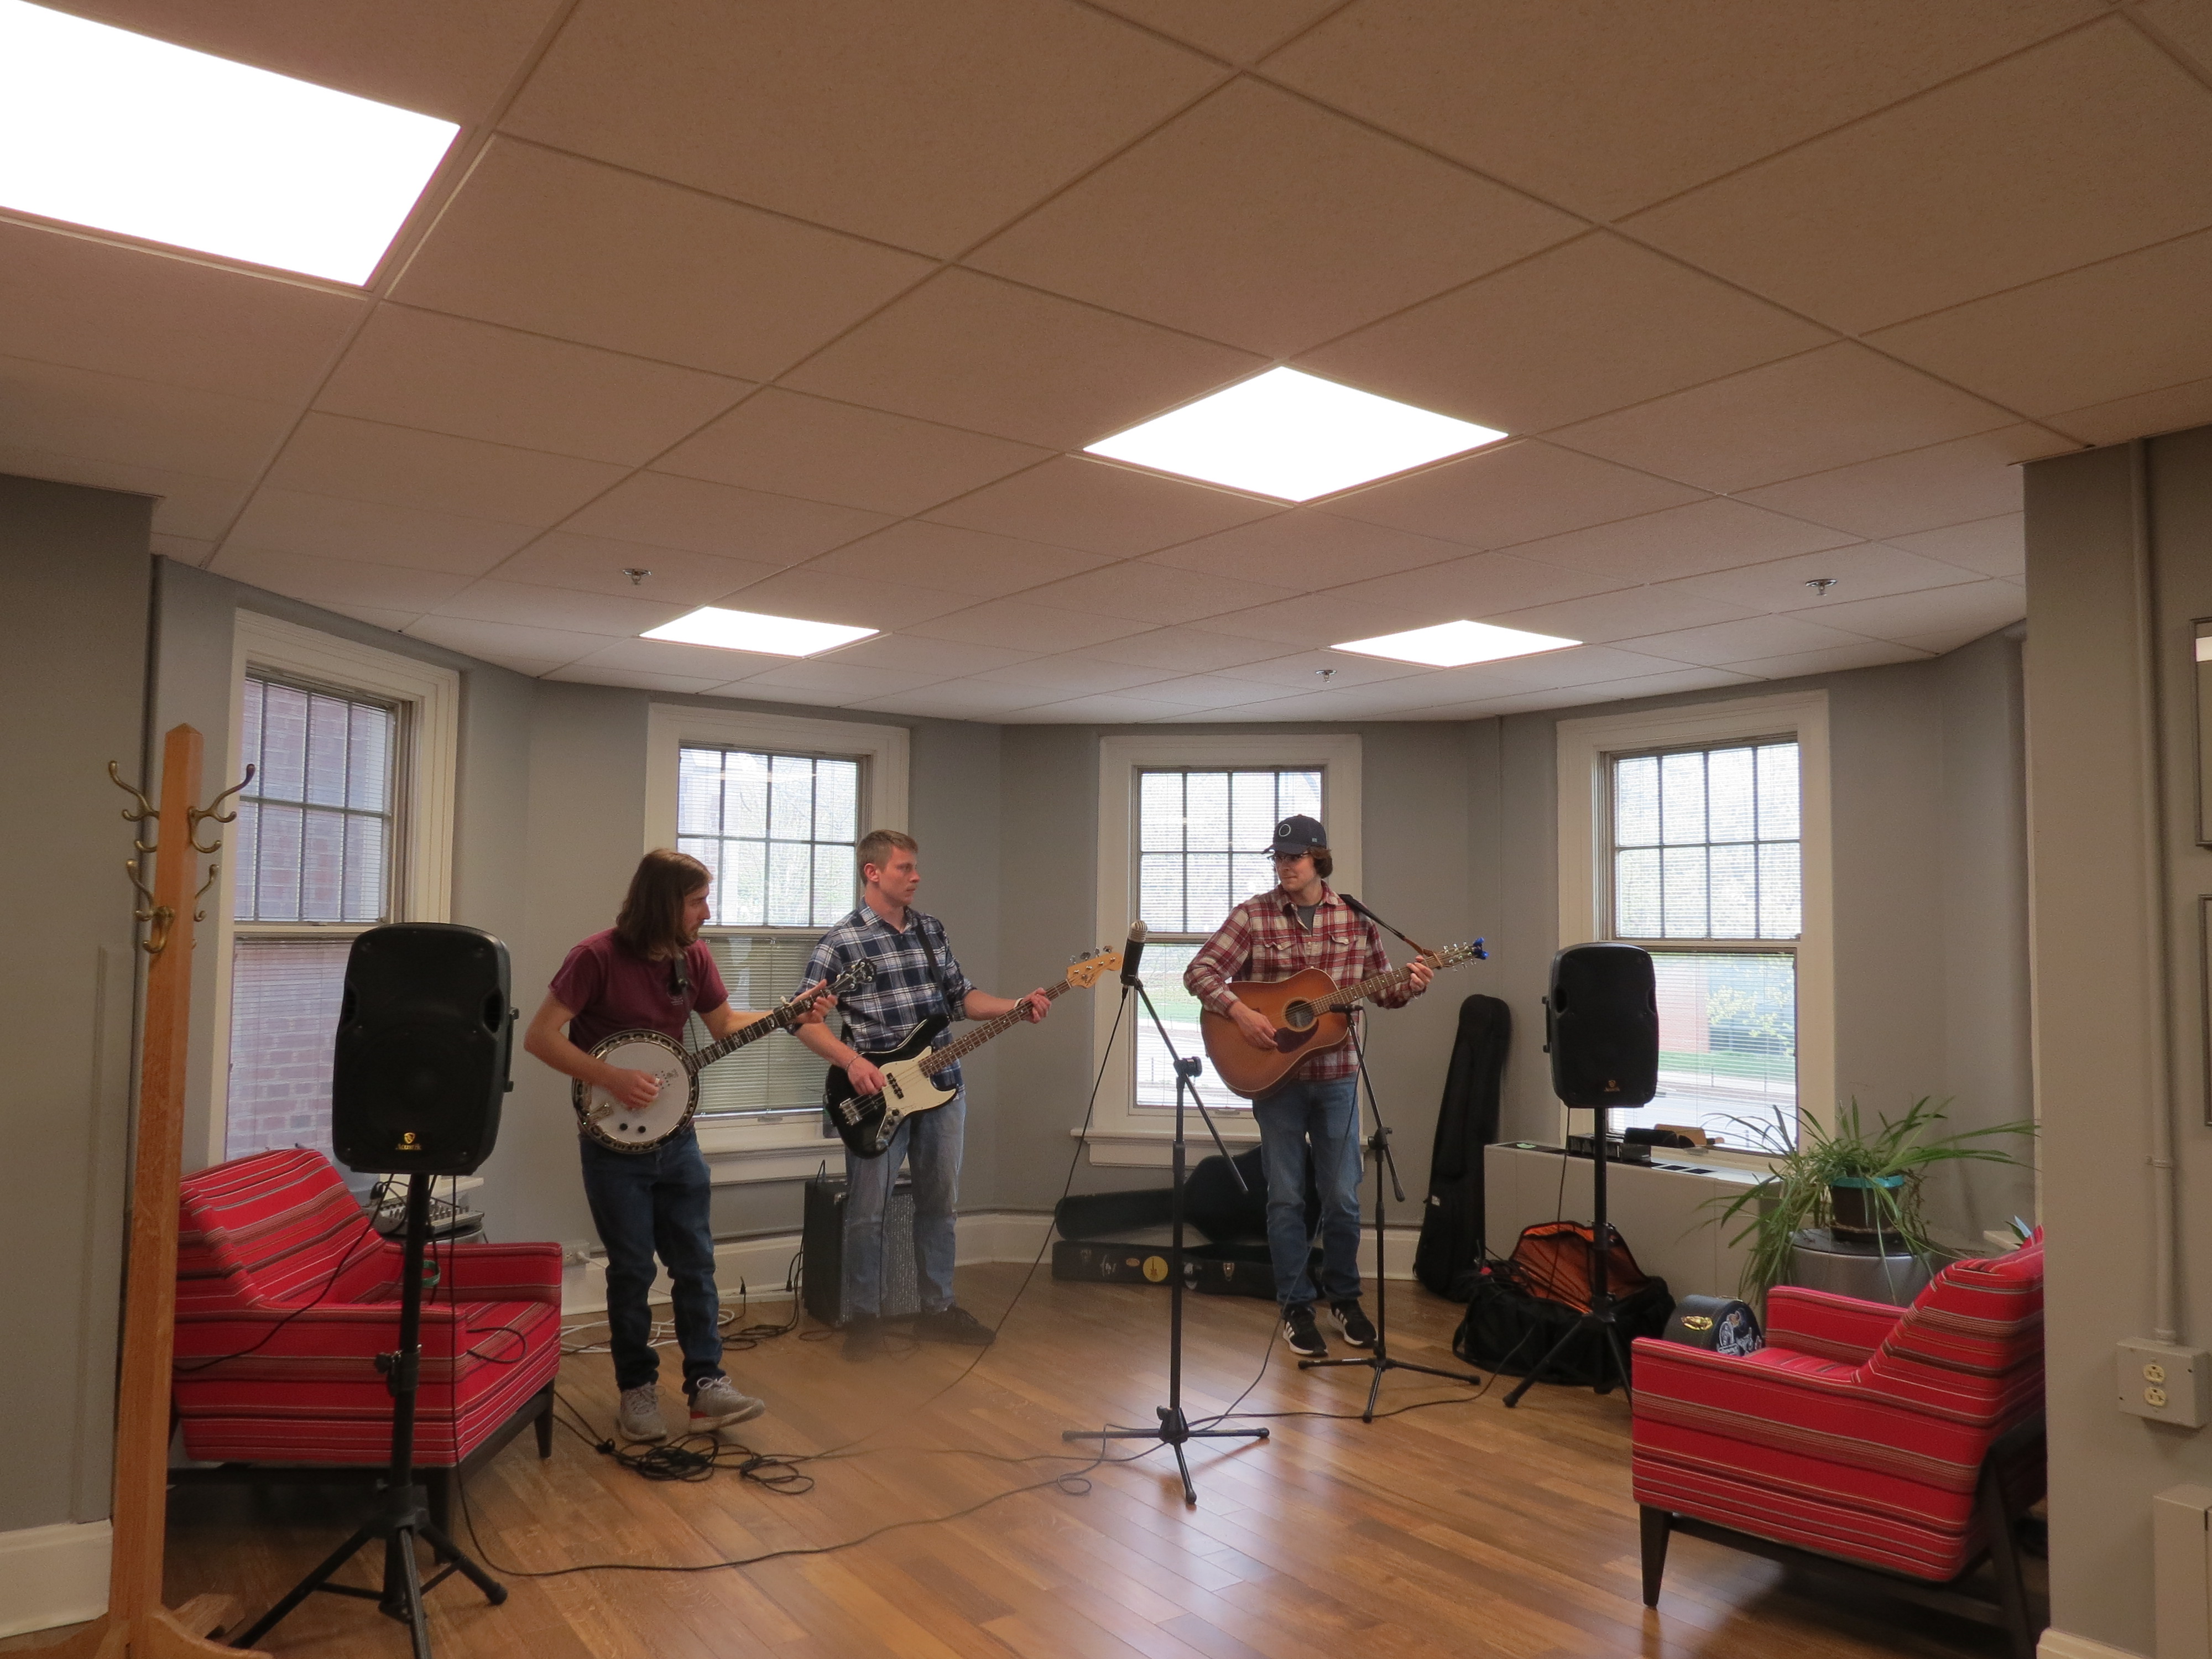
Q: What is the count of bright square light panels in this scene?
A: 4